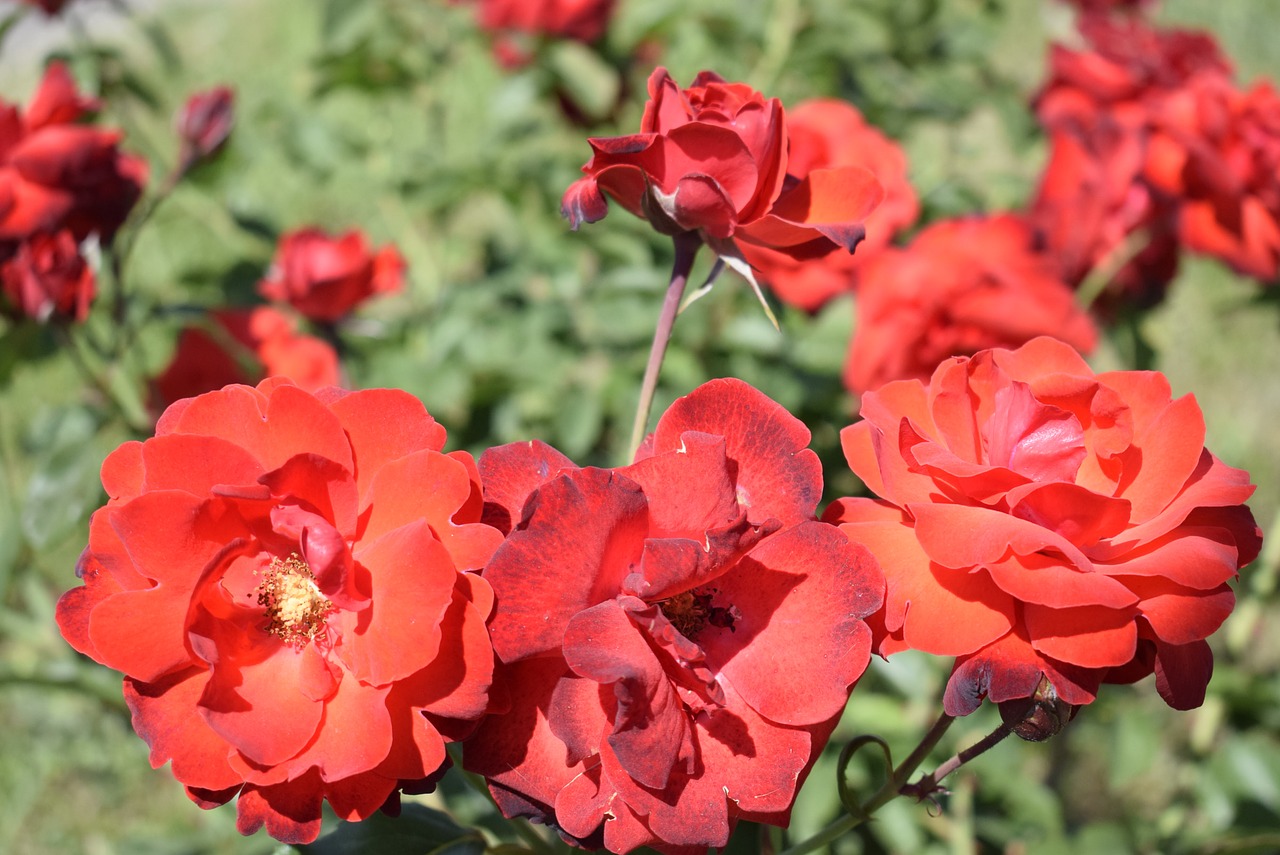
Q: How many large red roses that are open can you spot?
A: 3